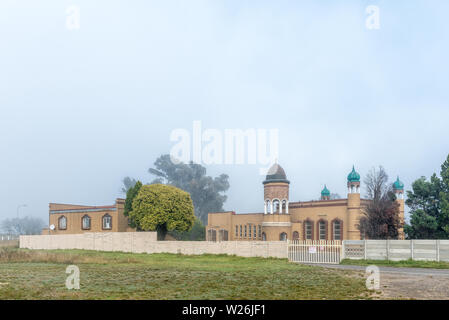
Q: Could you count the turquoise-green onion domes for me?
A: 3